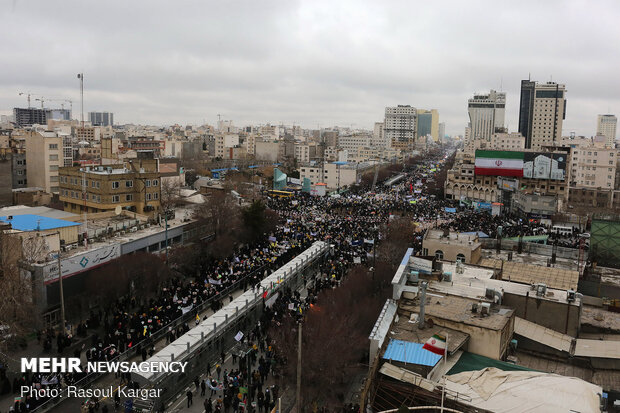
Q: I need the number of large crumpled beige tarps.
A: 1